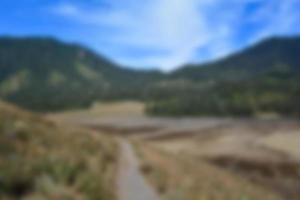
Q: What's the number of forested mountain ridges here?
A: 2